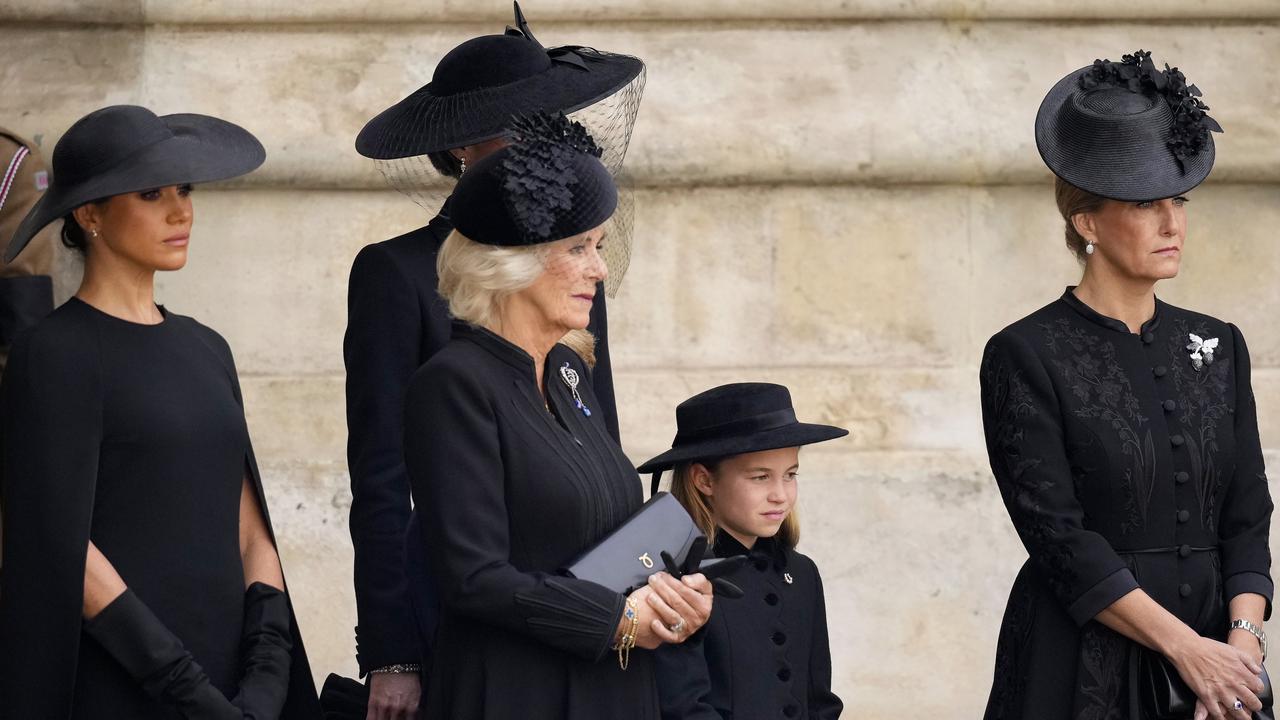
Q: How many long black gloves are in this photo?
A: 2